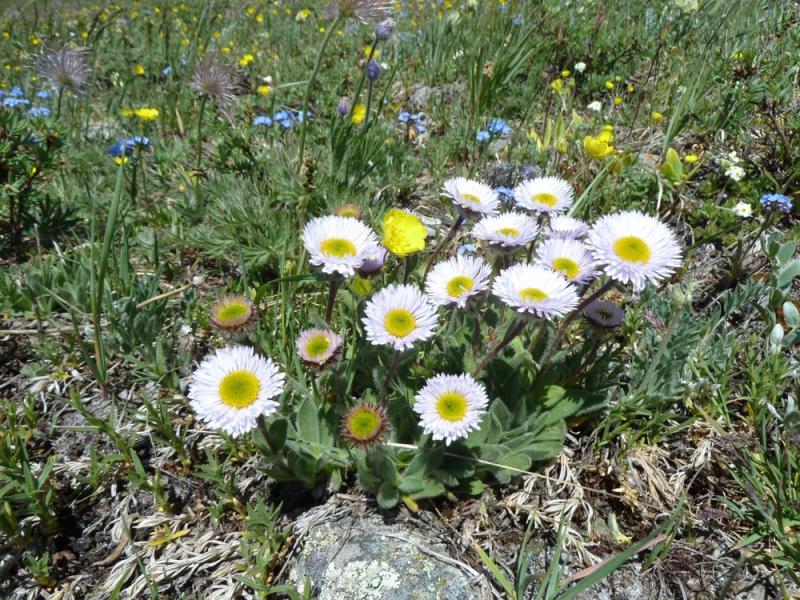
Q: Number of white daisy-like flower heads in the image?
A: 12